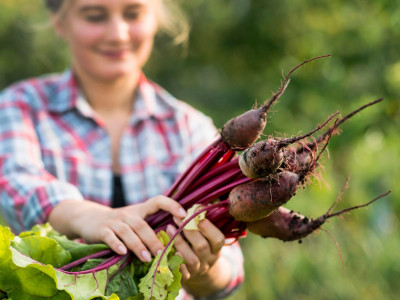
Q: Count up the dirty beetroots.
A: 5